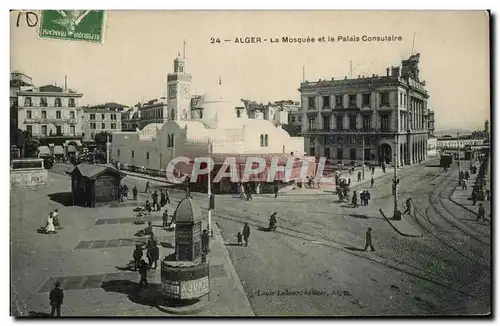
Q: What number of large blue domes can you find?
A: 0